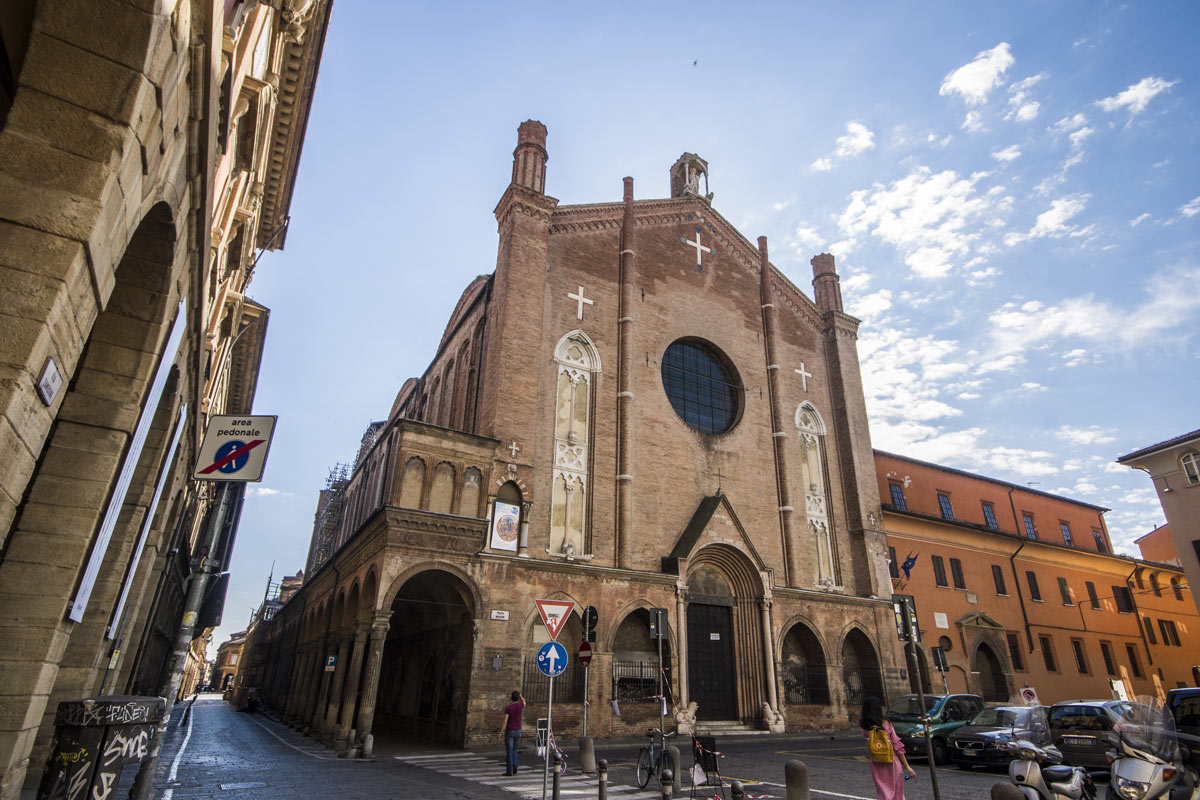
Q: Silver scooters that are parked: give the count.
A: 2